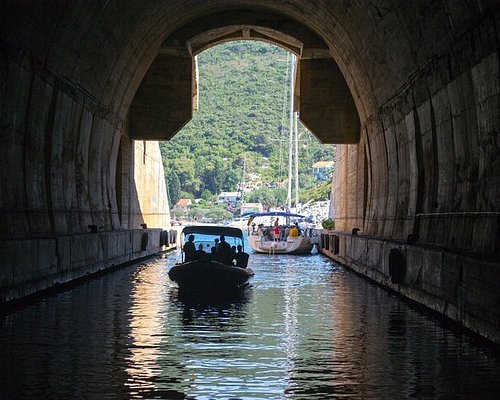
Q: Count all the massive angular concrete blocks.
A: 2